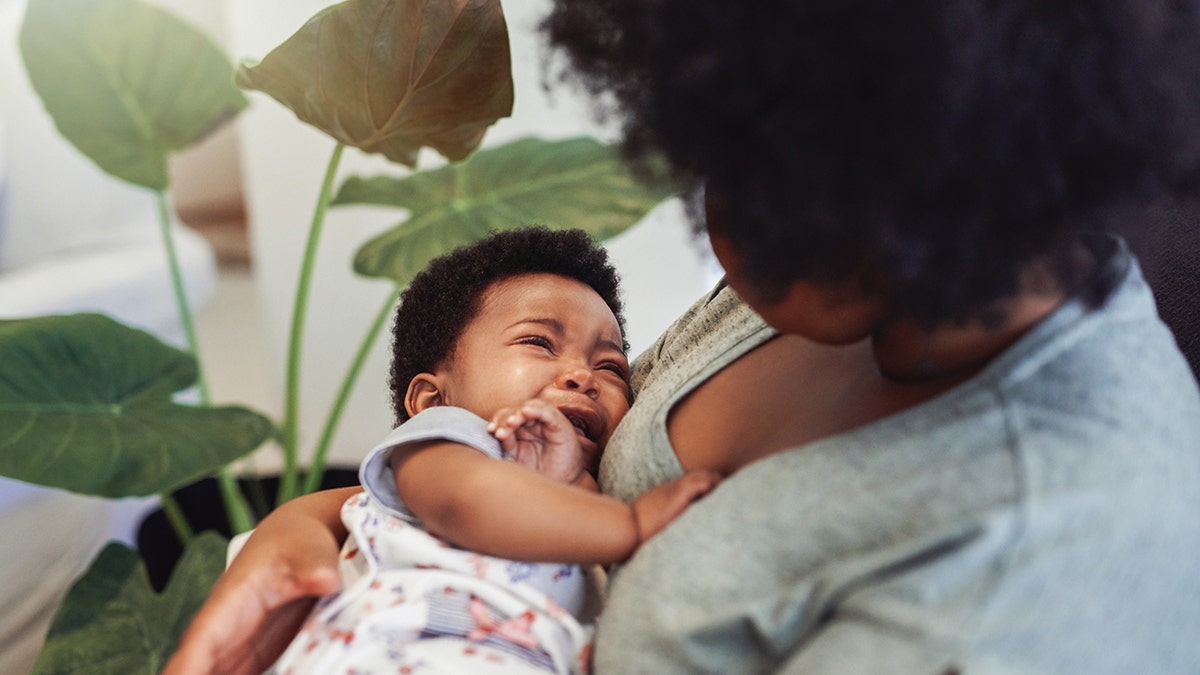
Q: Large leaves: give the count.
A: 5